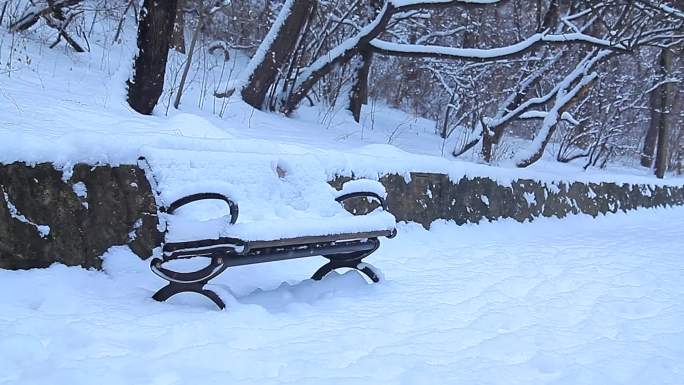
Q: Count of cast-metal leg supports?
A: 2